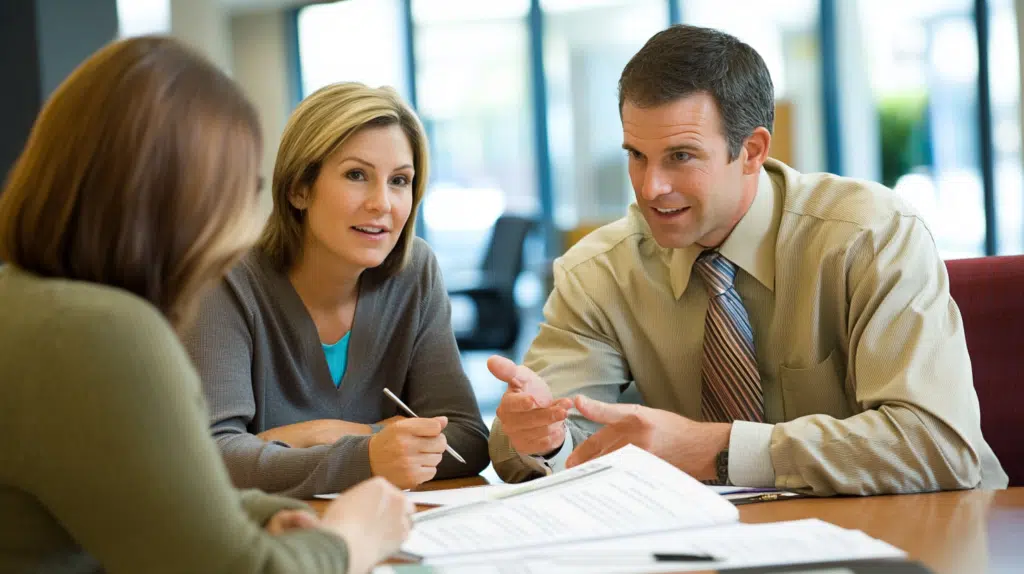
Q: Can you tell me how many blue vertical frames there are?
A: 6